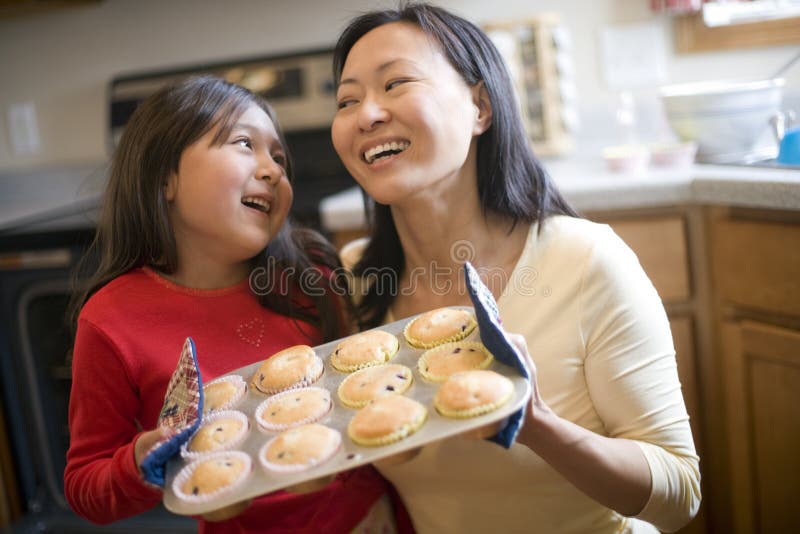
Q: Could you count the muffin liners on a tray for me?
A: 12